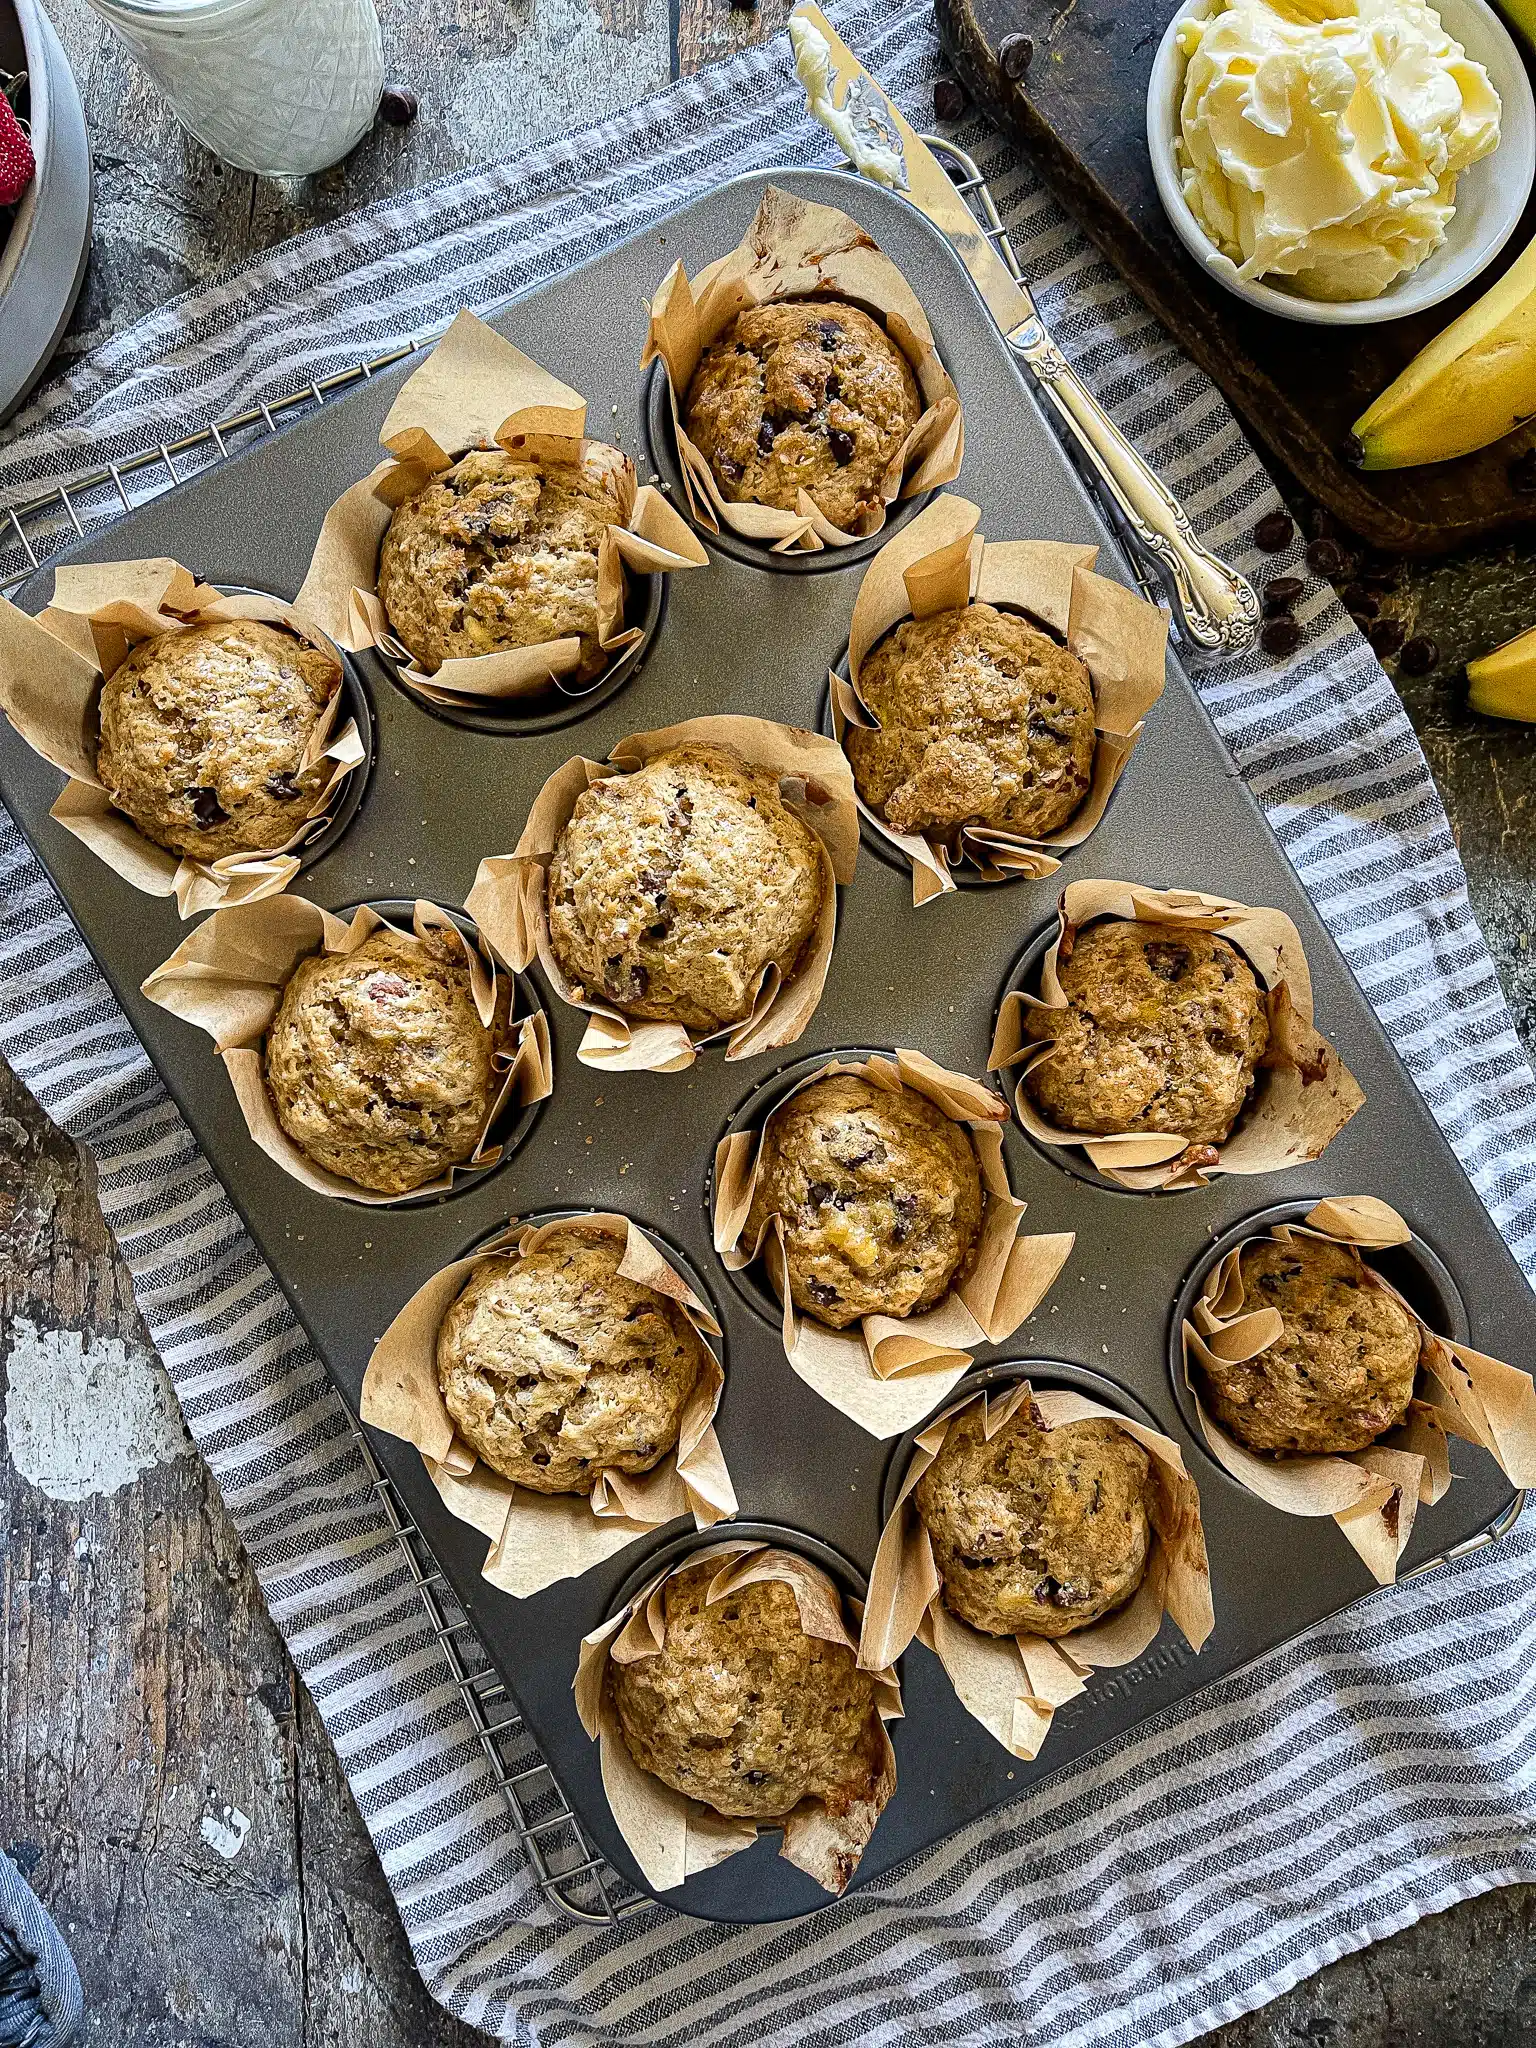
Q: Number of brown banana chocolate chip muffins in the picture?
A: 12